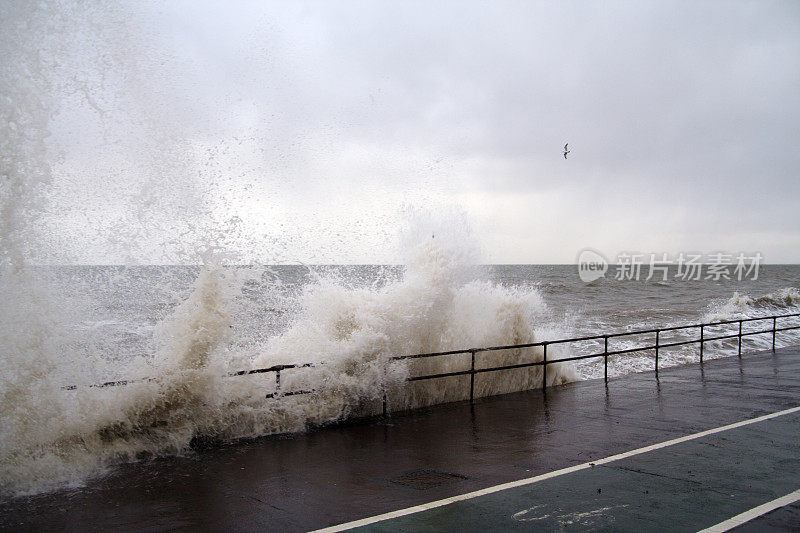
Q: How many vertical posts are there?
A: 9